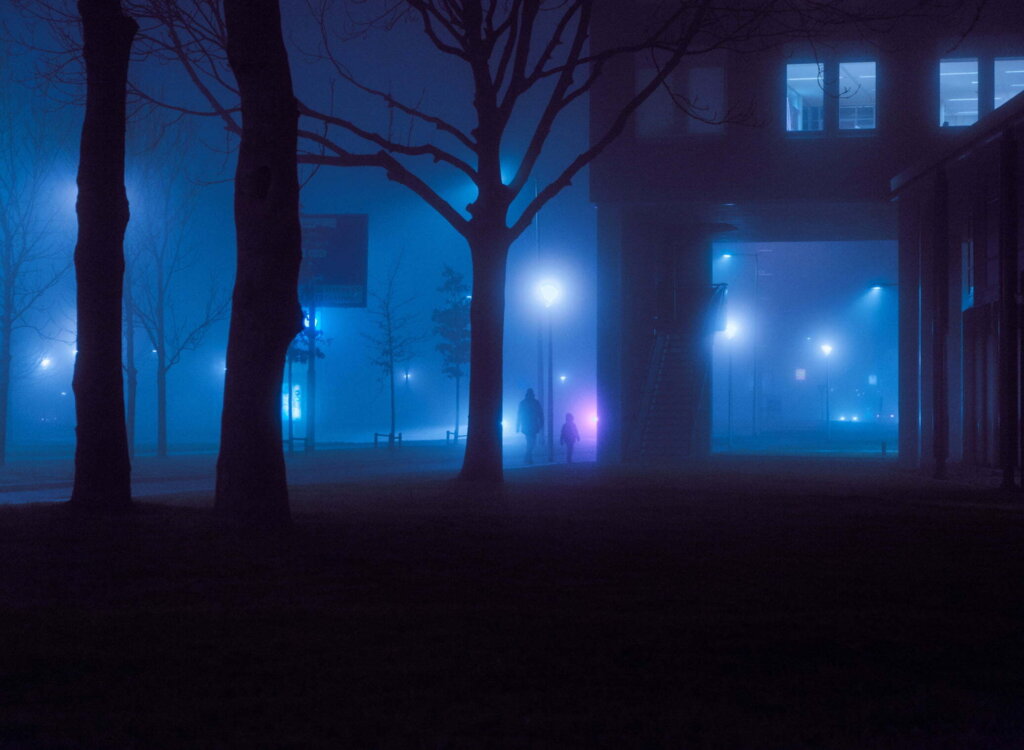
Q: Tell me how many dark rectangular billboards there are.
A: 1